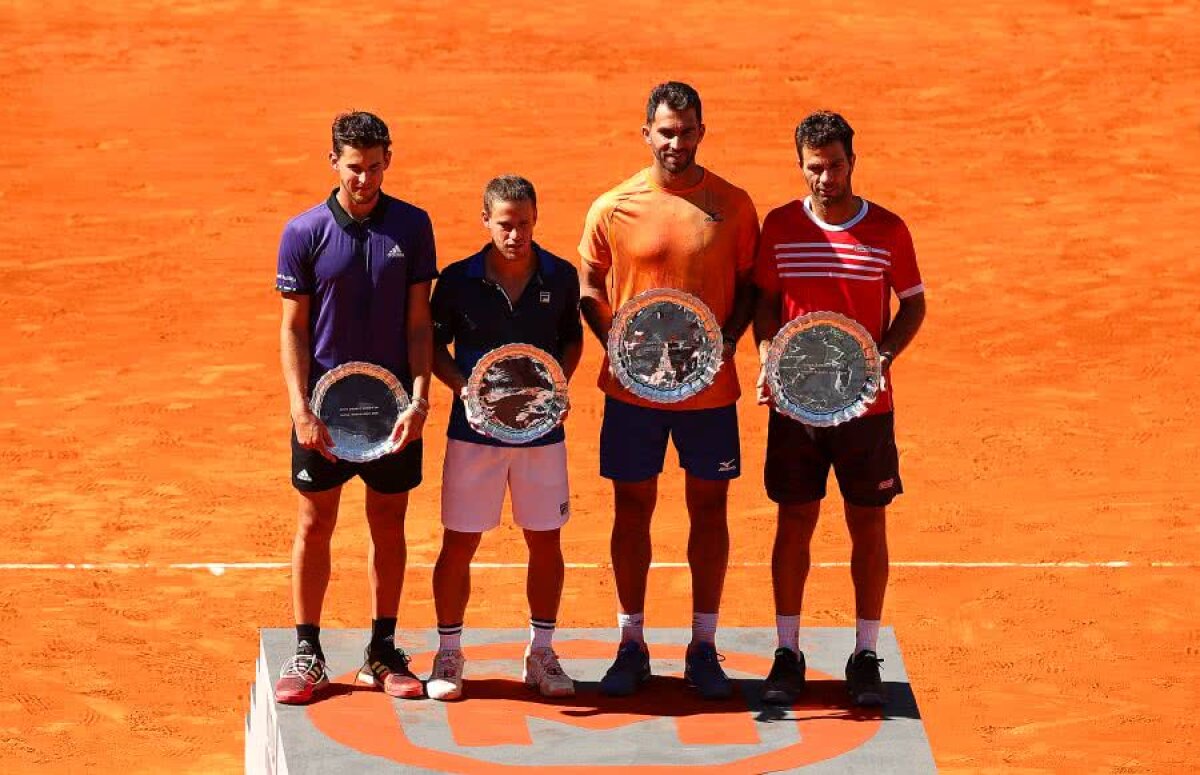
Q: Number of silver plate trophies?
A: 4